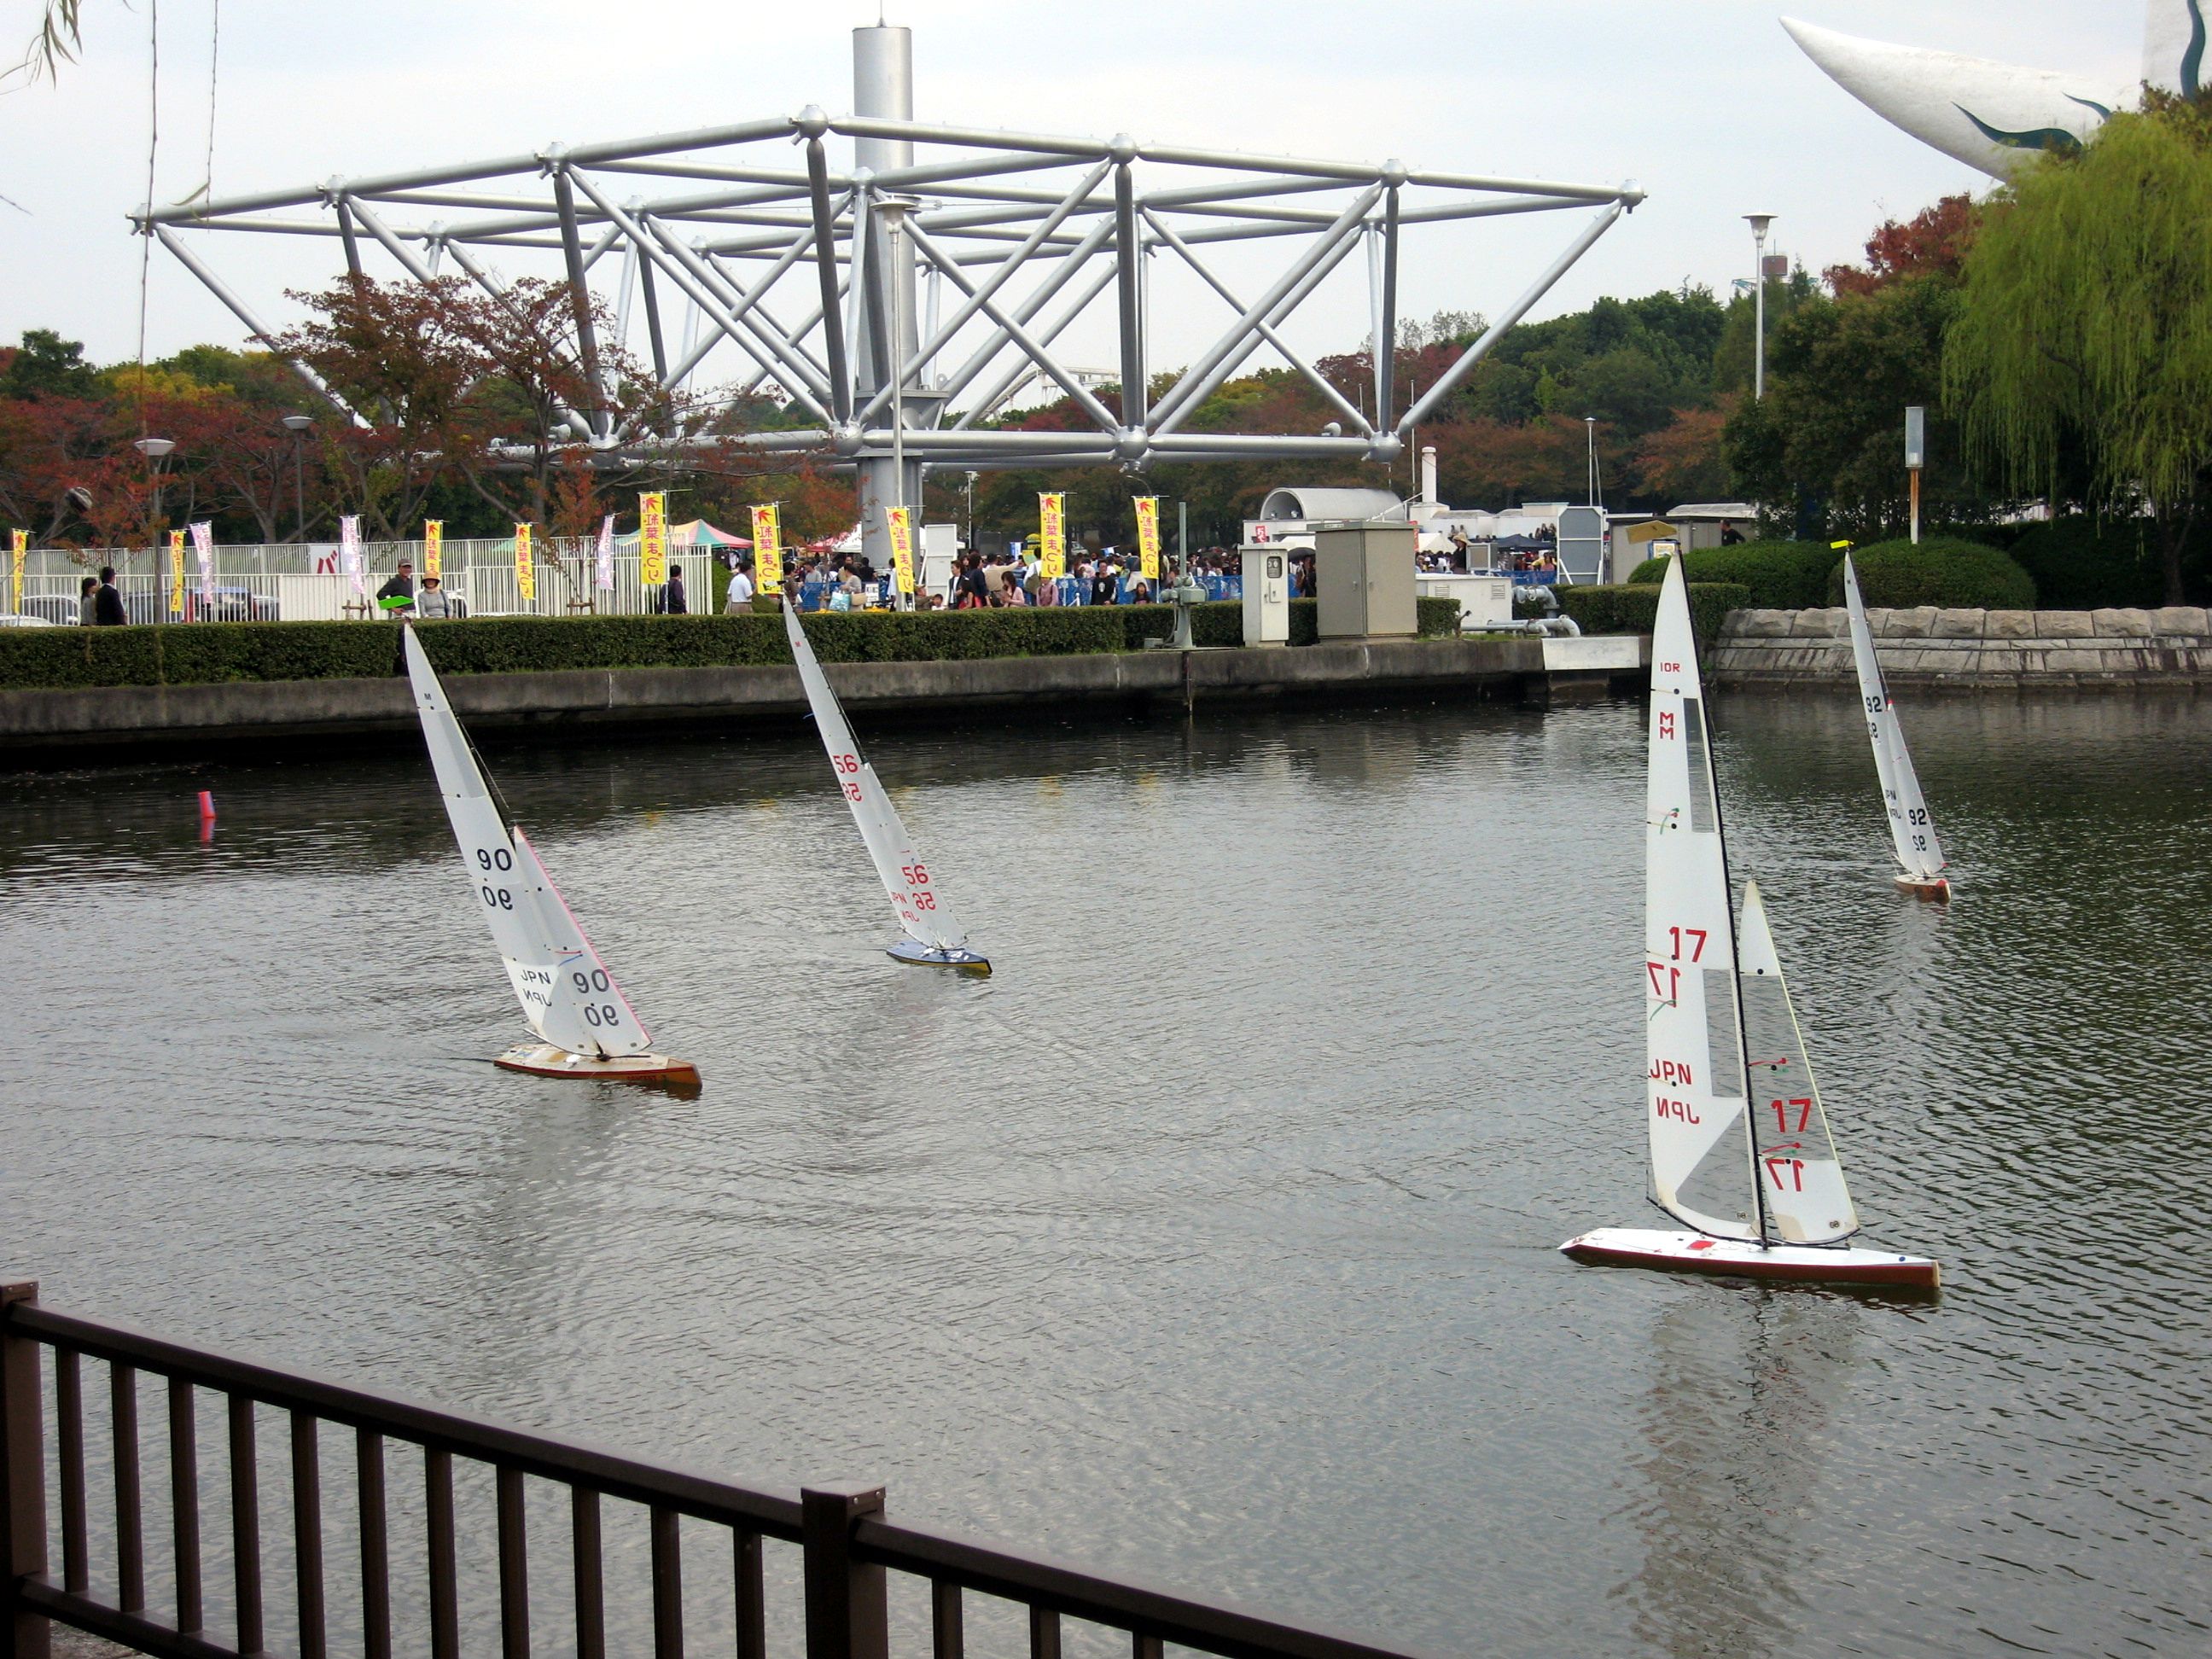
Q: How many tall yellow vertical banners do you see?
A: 9